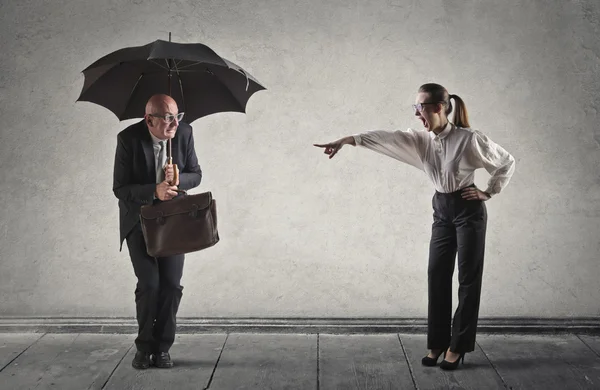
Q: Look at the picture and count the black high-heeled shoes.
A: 2